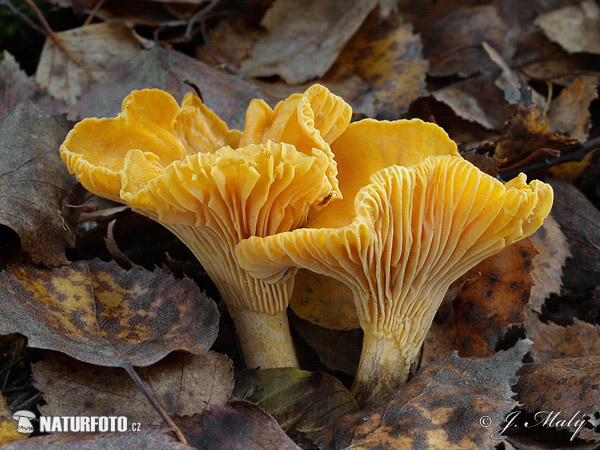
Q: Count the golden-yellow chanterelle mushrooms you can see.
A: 2